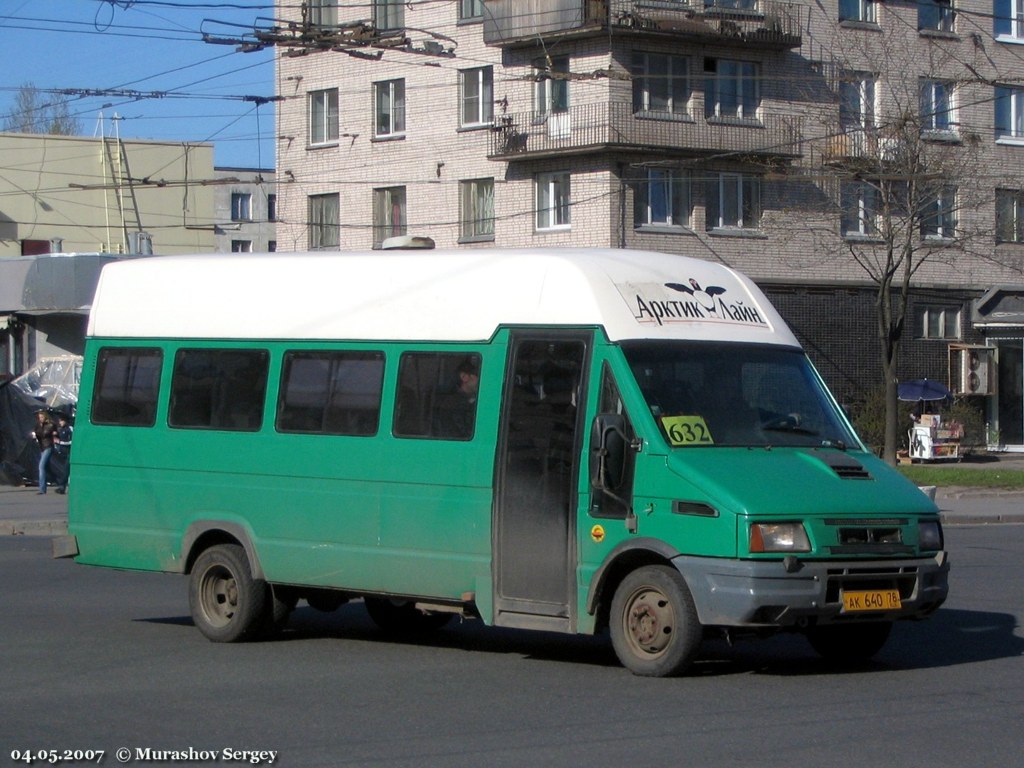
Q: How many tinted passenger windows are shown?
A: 4